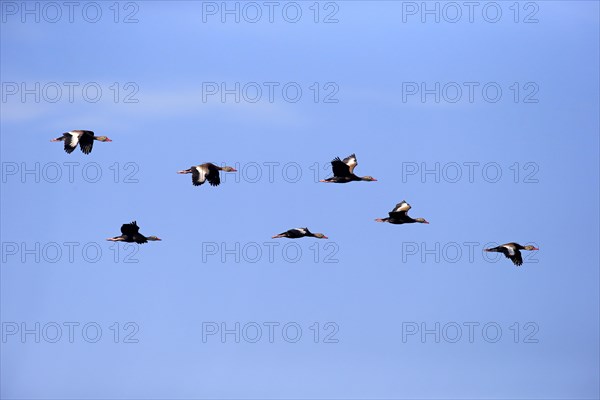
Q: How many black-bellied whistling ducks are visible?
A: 7